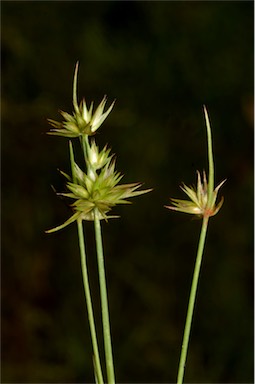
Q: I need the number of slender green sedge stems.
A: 3